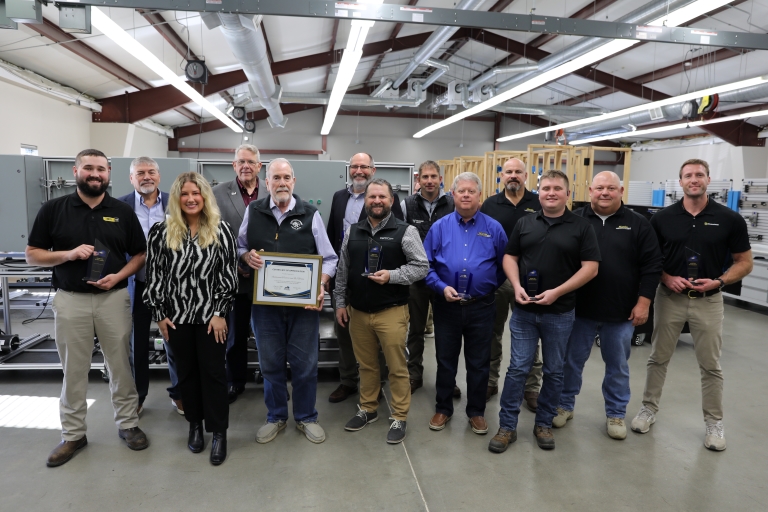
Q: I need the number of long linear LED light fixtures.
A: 5